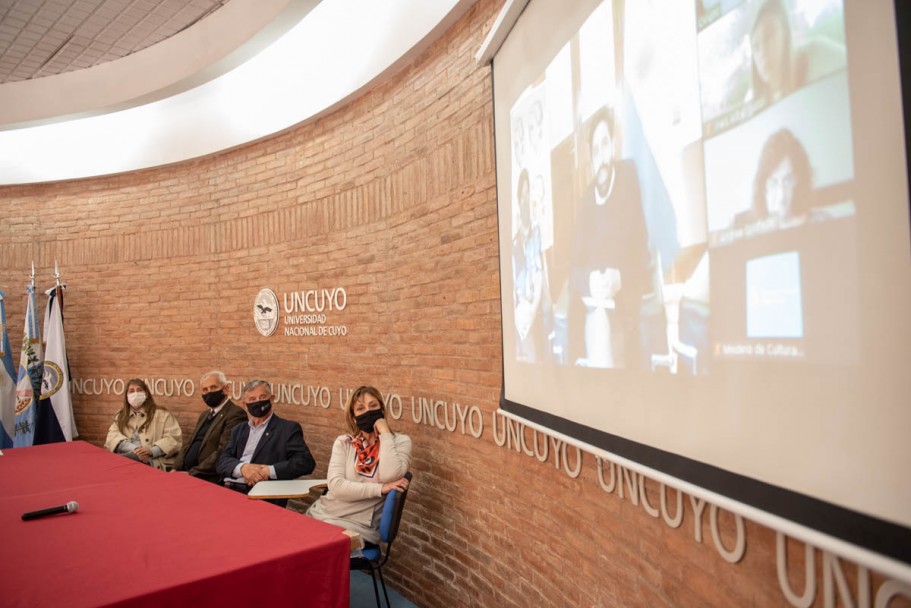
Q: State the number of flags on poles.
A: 3